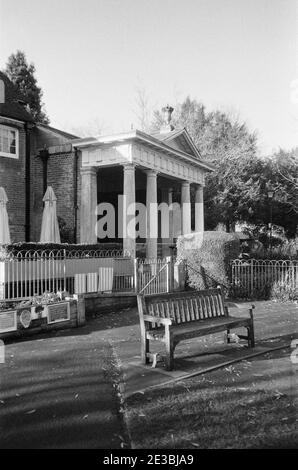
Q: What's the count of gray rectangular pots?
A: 3